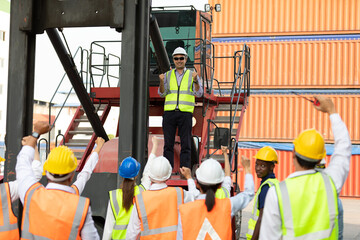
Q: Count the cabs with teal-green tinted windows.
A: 1